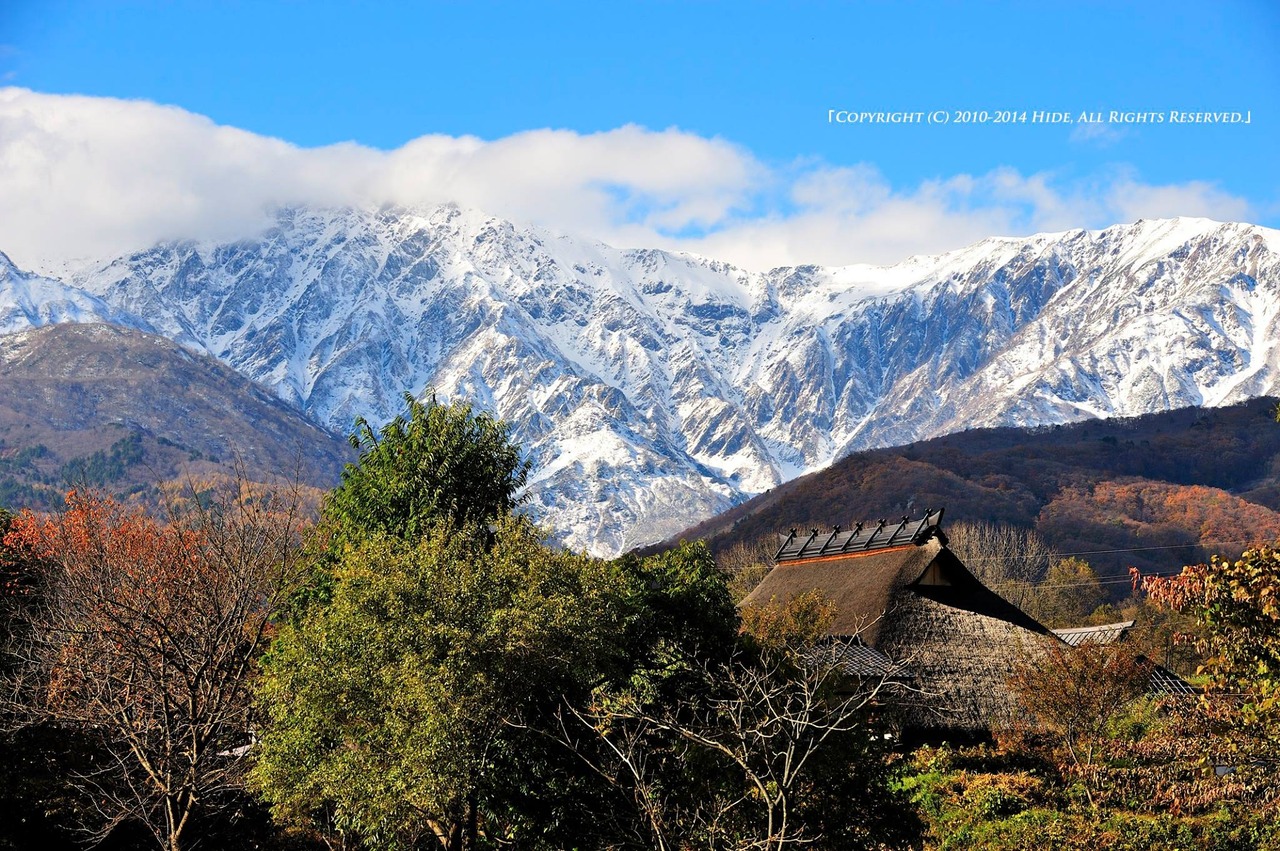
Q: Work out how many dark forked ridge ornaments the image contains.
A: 7